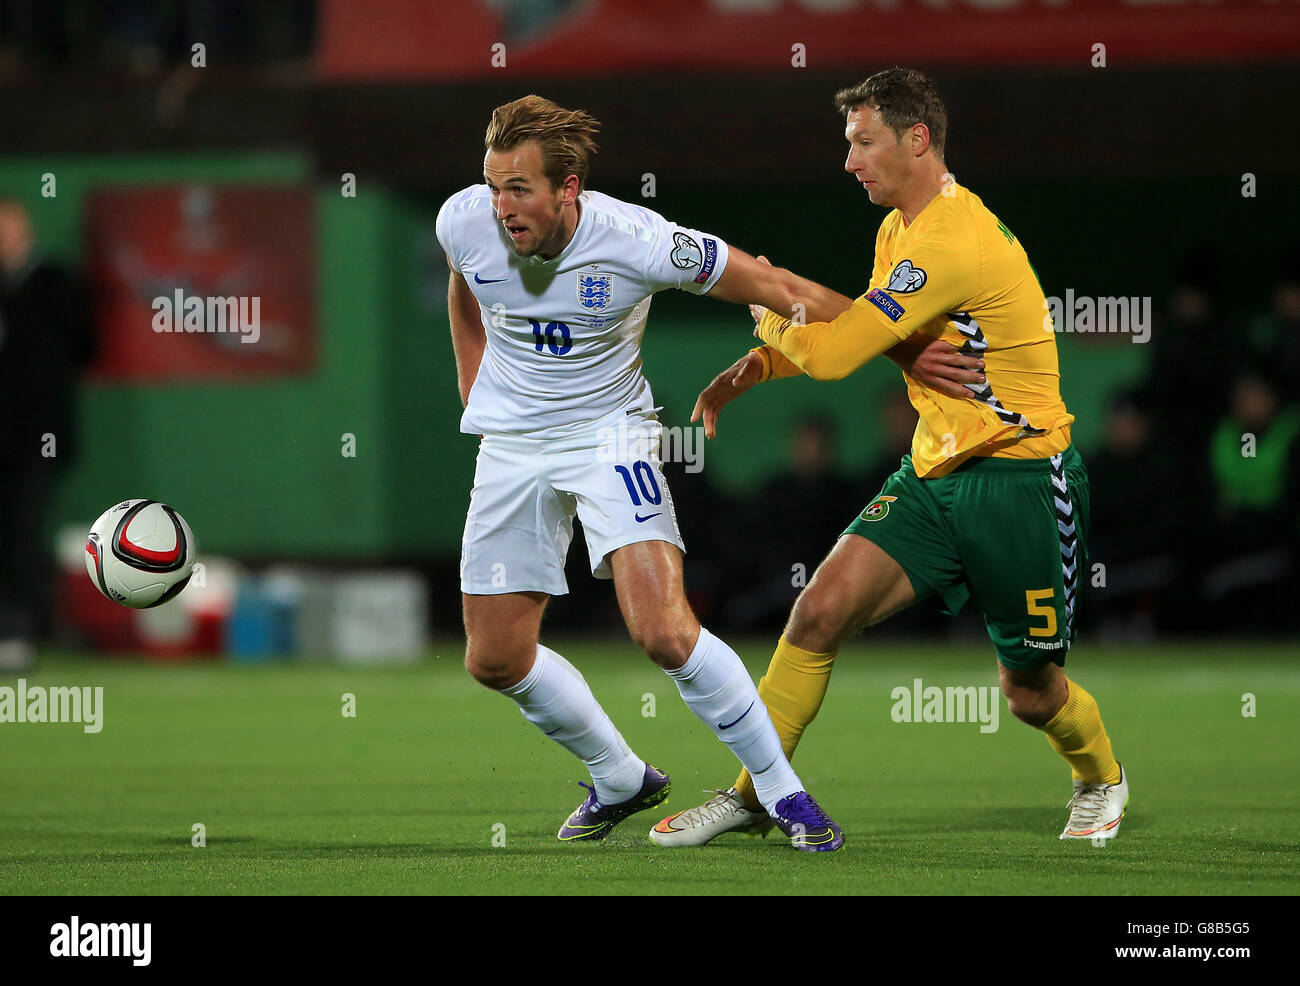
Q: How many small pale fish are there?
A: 0